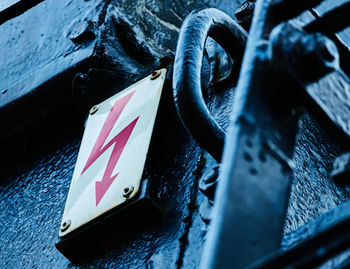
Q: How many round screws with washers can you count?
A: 4